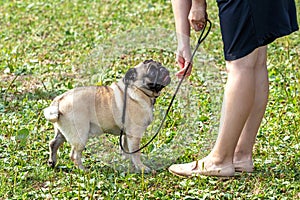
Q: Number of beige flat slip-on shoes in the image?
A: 2